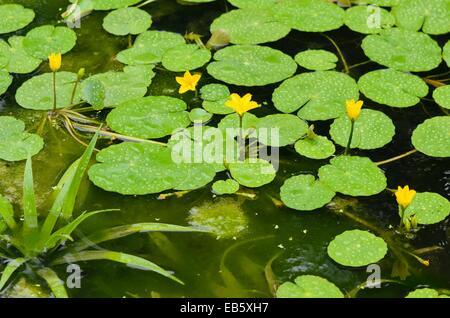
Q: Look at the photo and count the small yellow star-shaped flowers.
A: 5